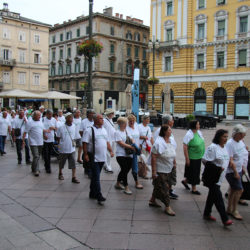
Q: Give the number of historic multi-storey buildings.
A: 3